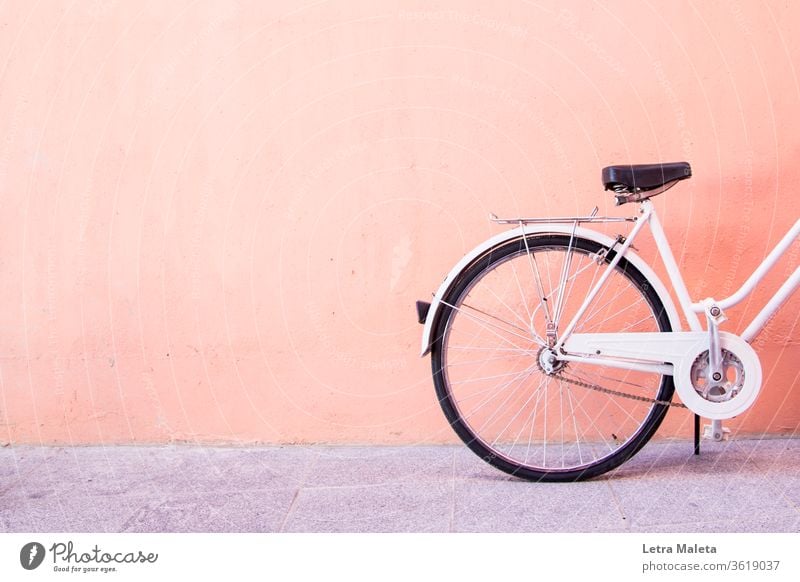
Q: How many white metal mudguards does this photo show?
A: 1